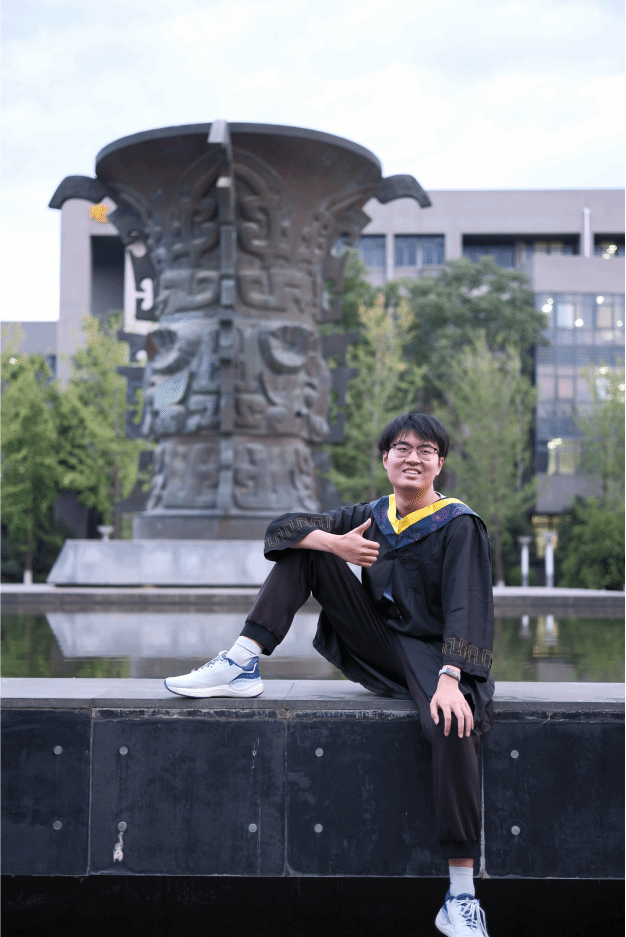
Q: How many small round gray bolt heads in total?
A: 9